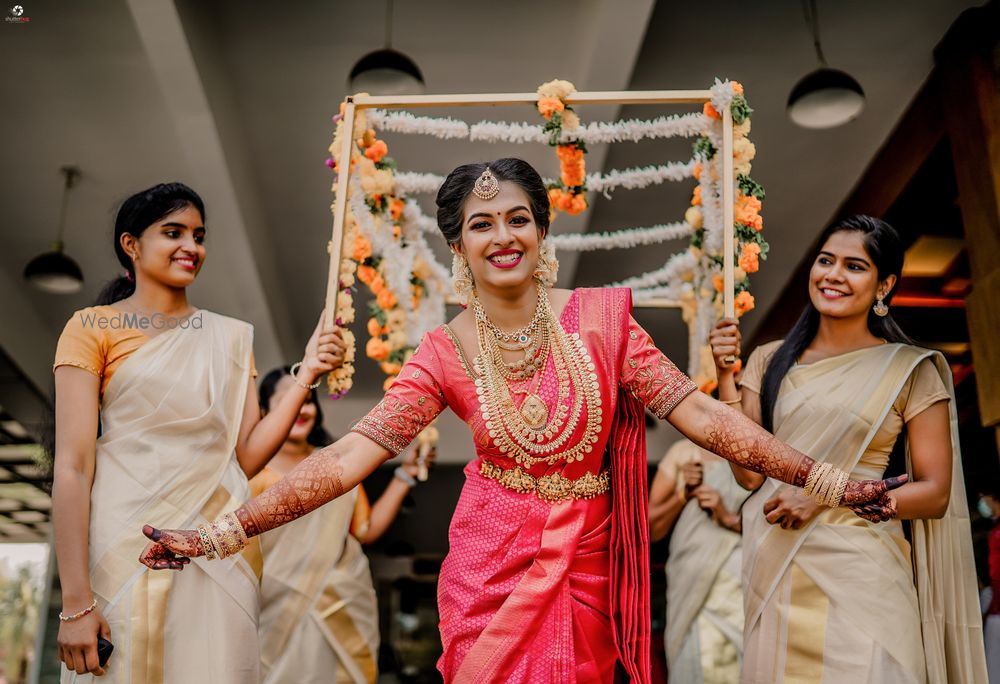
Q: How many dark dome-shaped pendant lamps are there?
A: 3